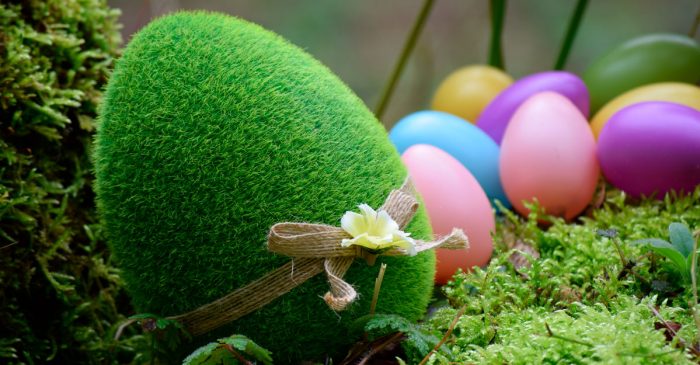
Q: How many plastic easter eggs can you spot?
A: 8